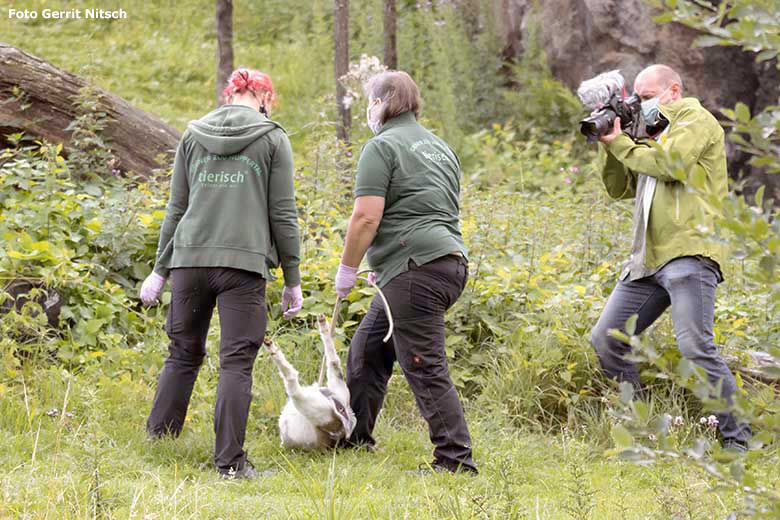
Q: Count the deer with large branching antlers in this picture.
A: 0